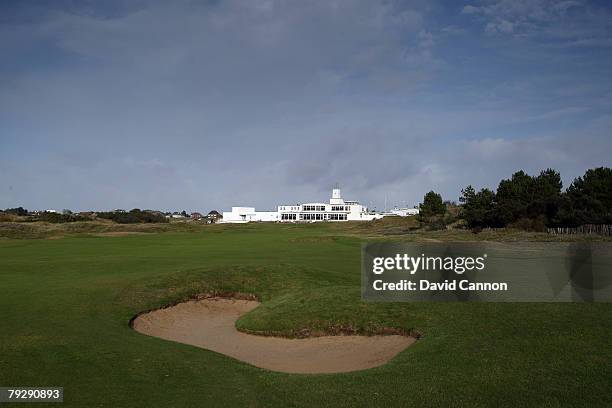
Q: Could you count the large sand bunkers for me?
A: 1